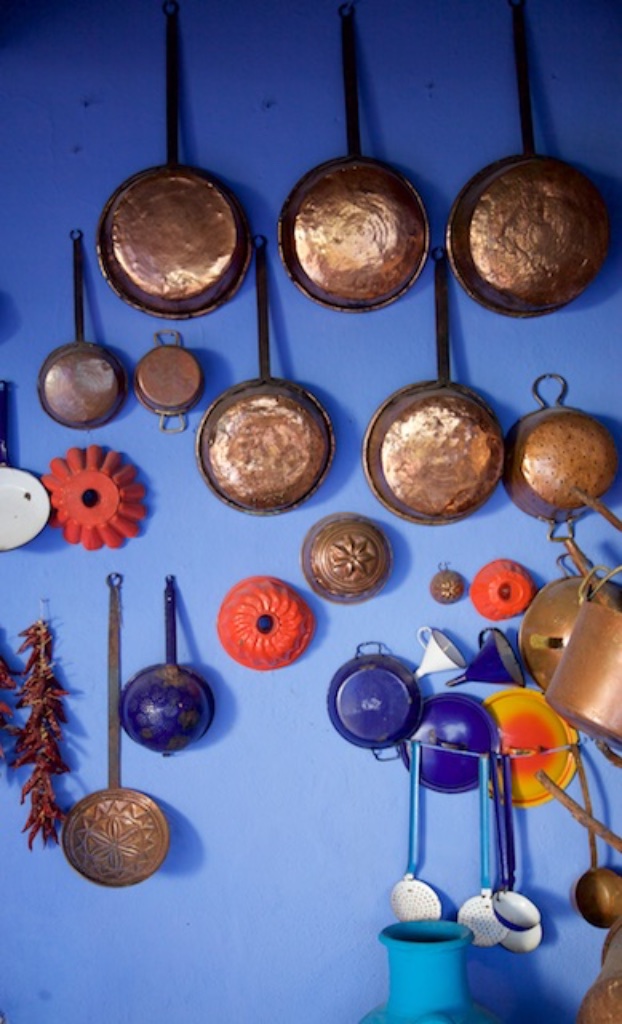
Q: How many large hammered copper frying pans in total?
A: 5